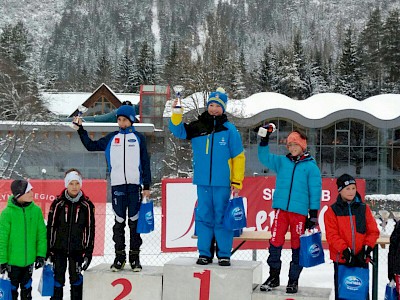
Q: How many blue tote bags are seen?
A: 7